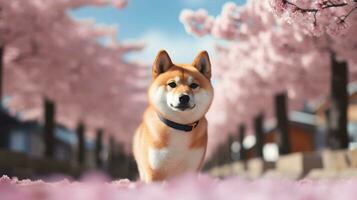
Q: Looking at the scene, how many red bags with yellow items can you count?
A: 0